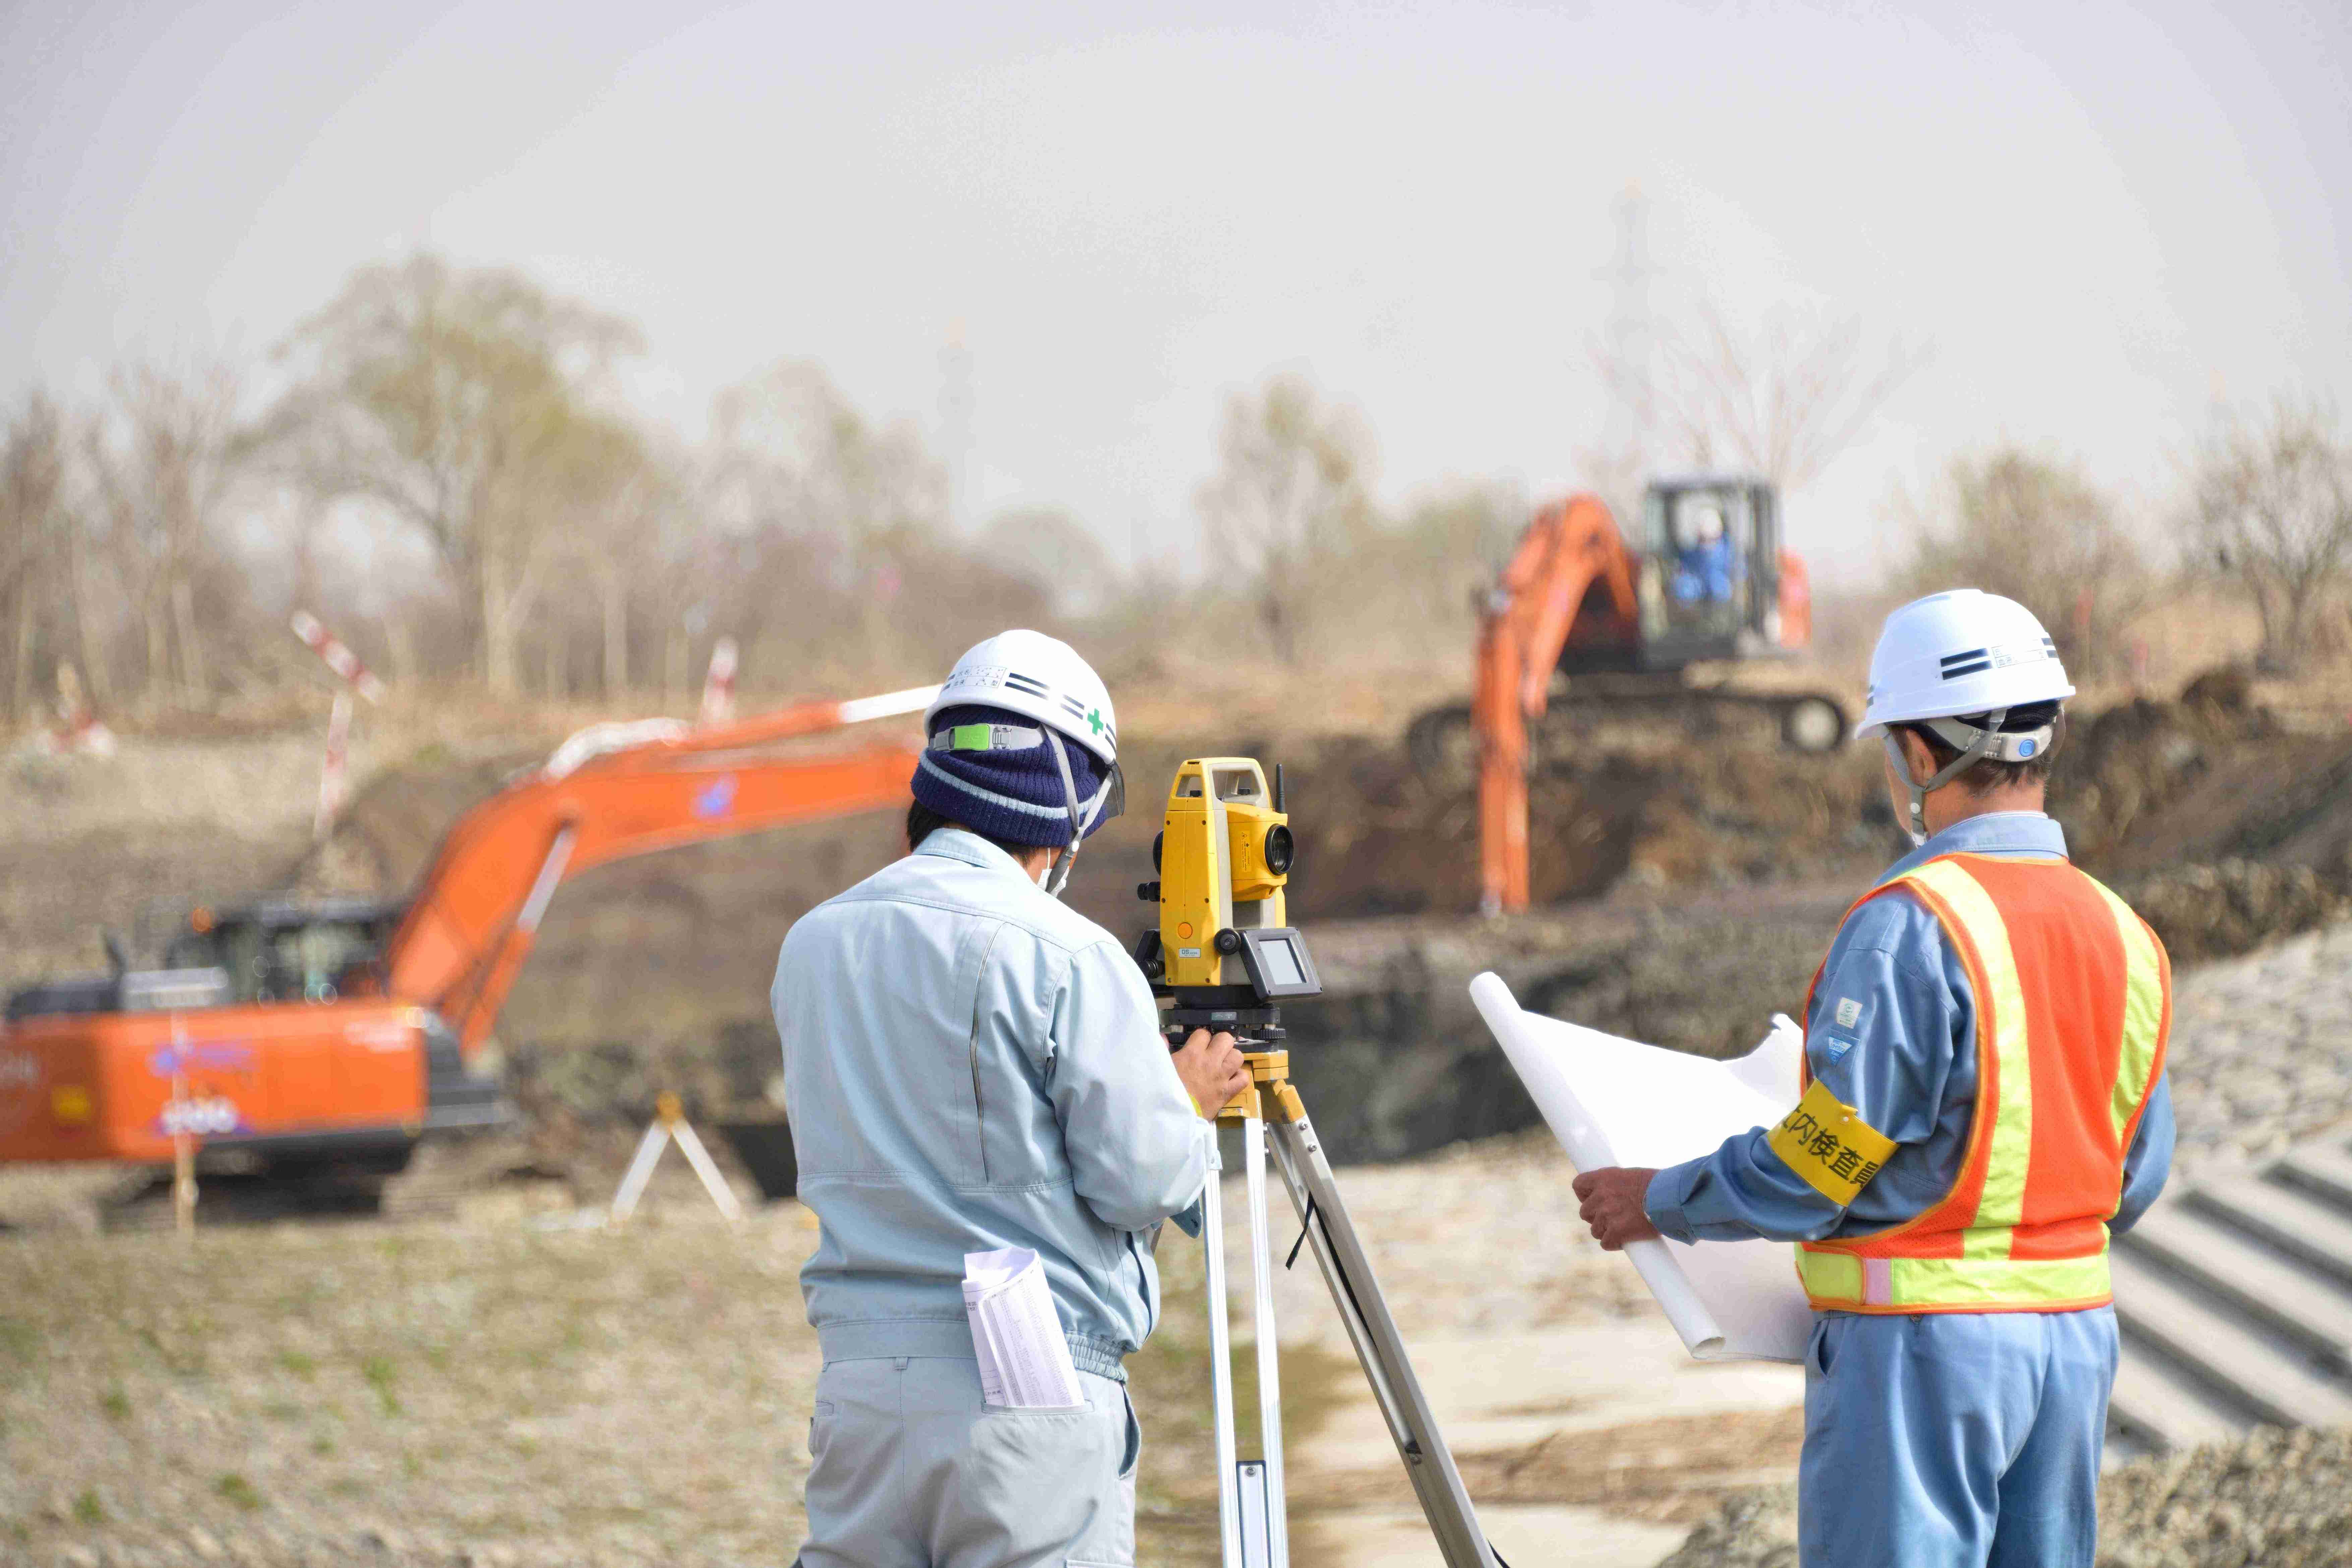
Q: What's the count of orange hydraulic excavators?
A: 2